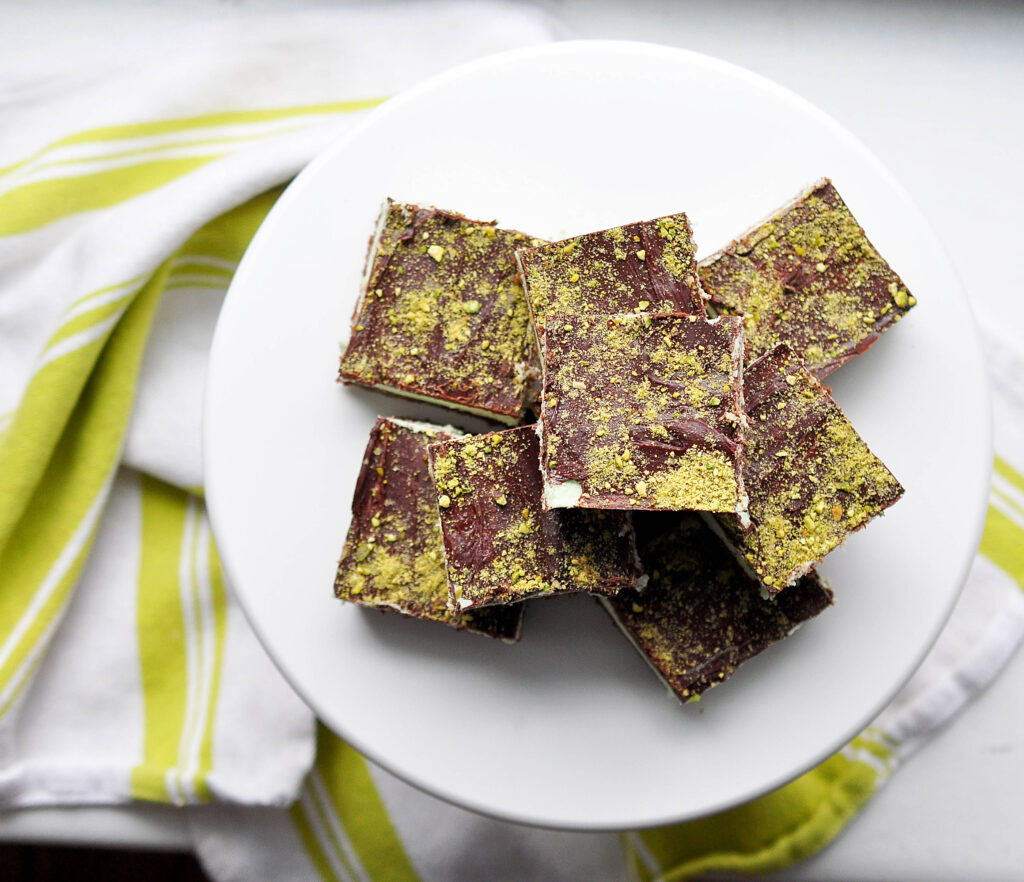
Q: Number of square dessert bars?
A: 8